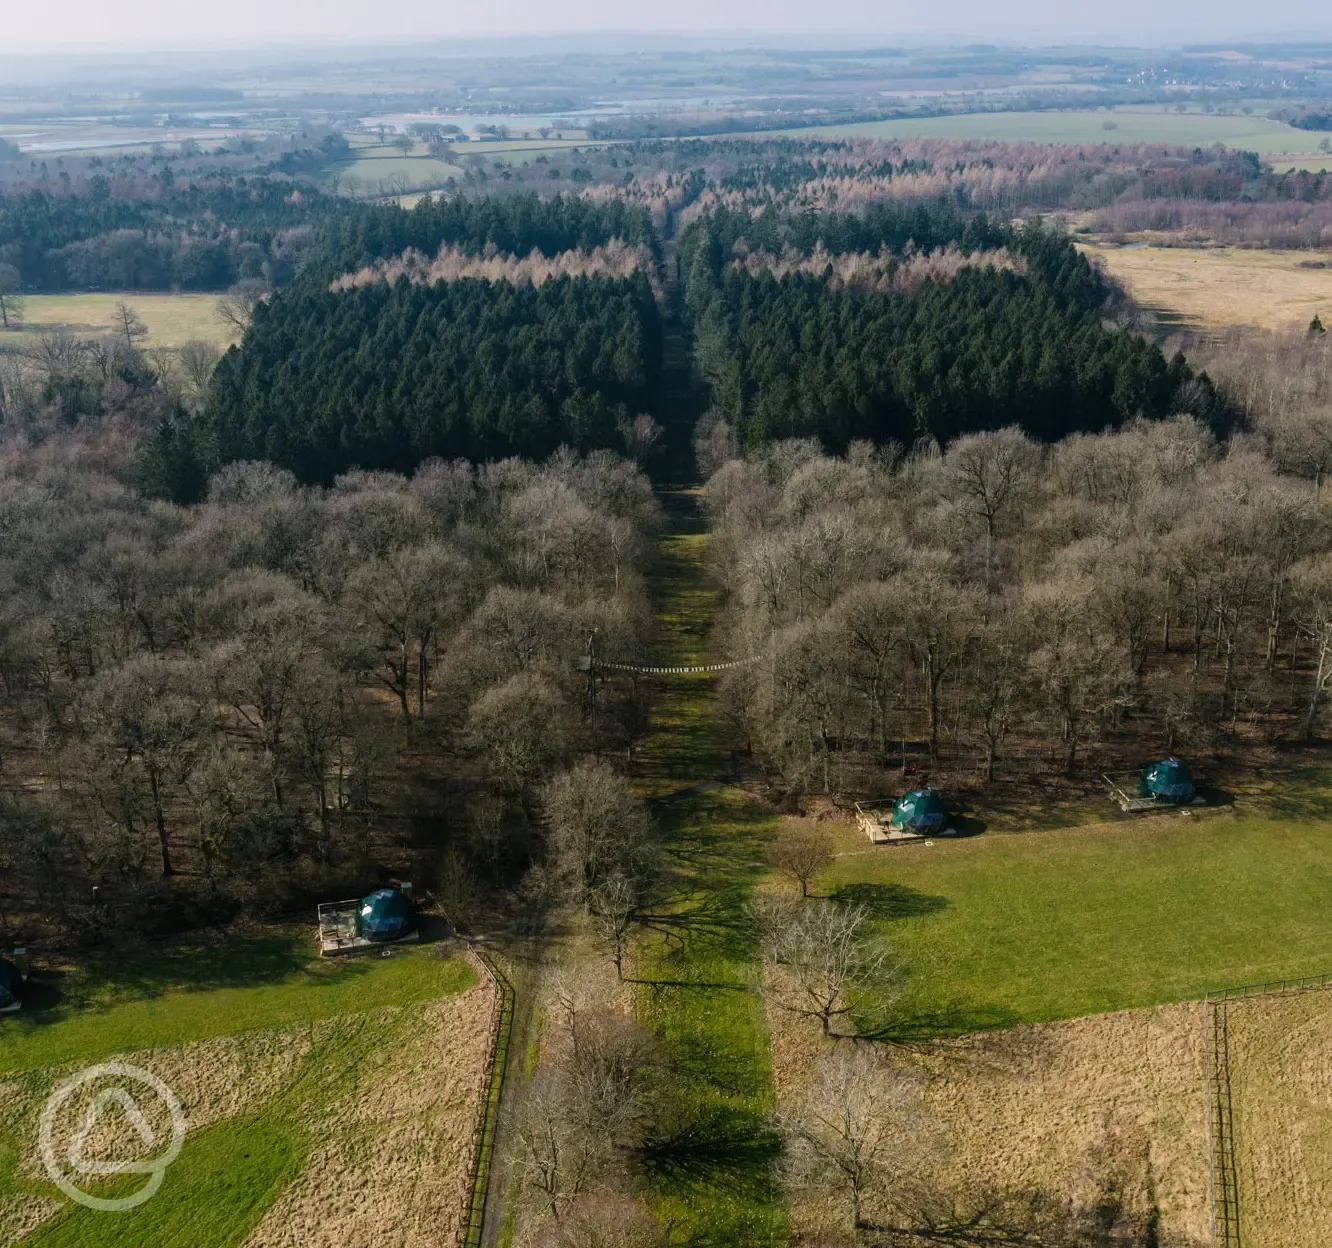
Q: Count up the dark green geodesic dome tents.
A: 4